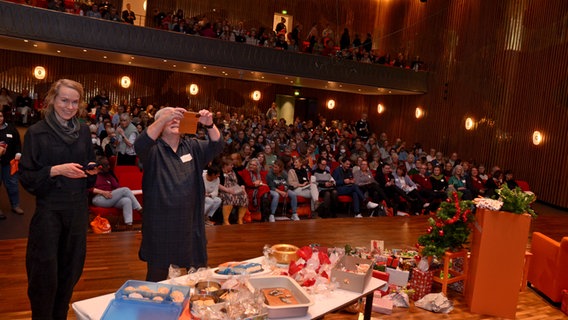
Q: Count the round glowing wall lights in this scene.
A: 9